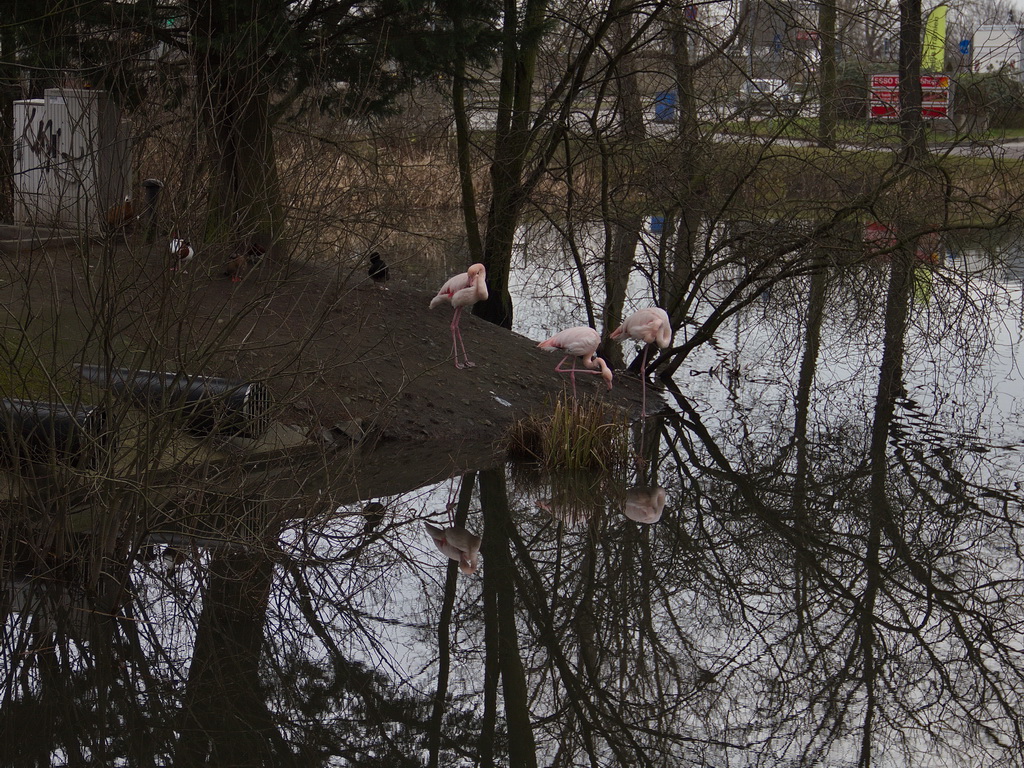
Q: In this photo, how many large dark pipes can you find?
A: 2